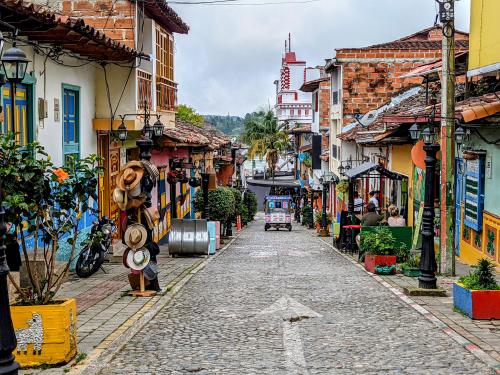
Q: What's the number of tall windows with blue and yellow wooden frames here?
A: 2